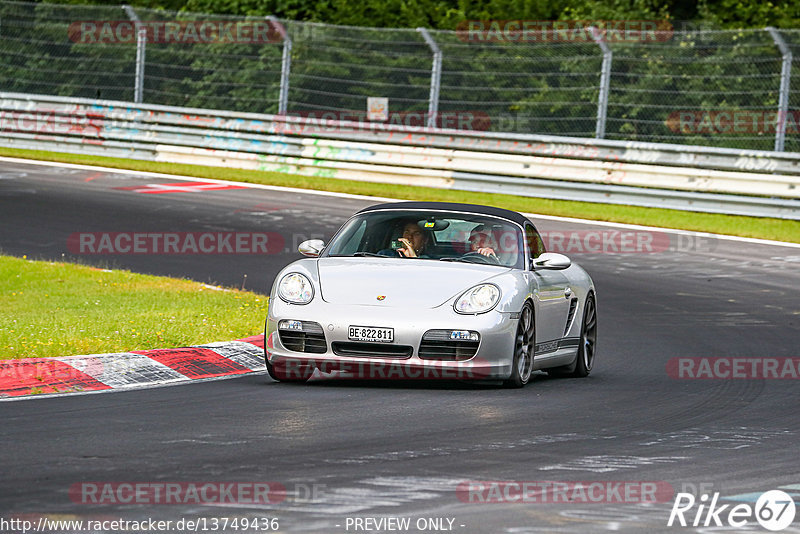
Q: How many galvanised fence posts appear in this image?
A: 5